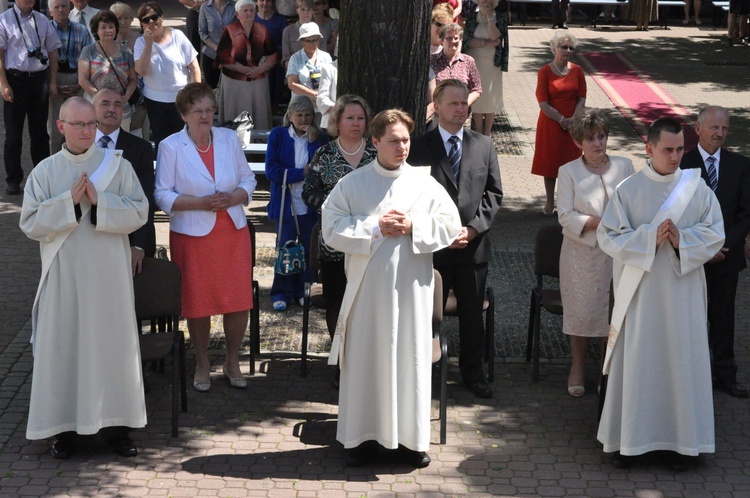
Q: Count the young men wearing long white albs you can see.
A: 3